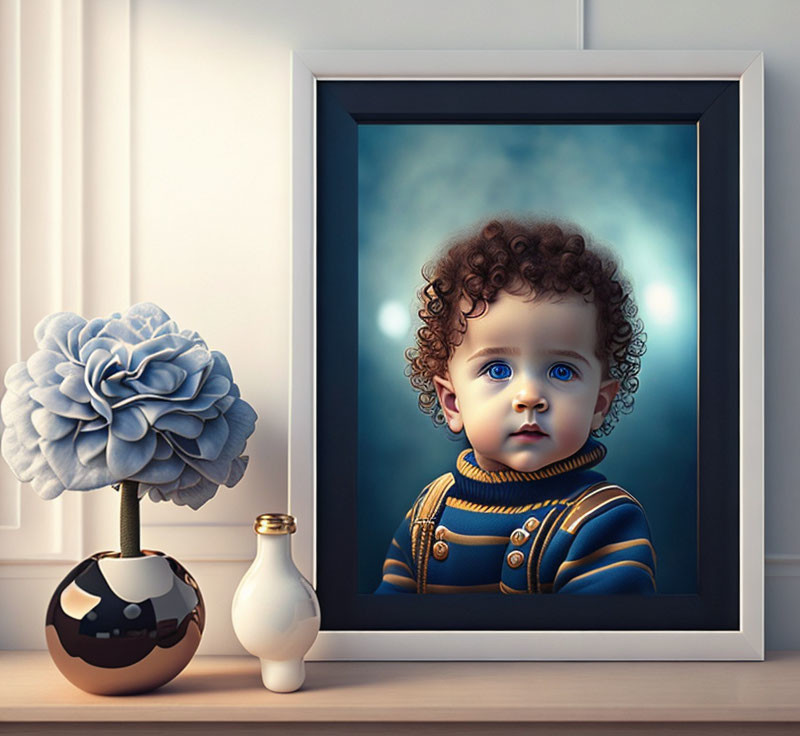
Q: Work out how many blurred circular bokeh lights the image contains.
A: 2